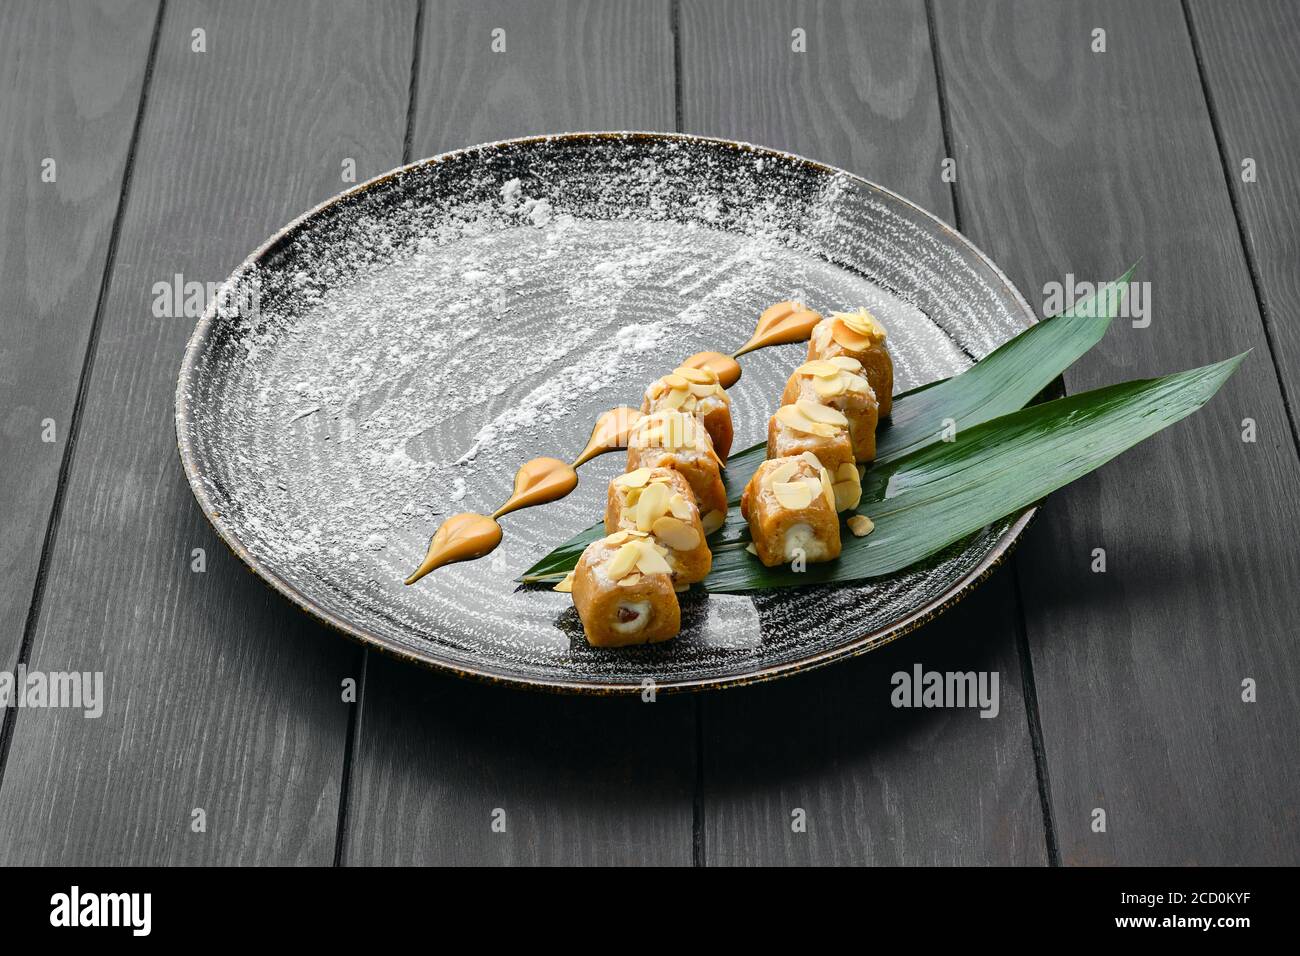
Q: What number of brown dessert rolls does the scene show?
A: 8